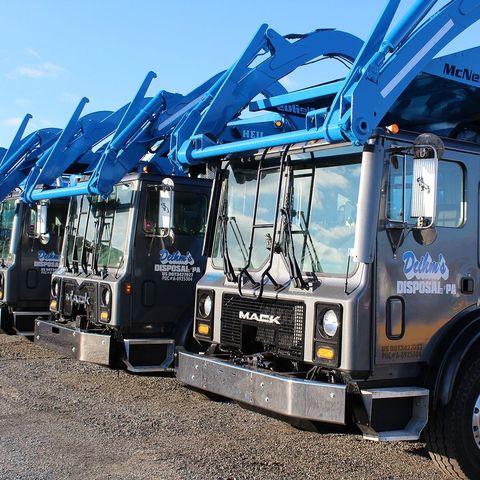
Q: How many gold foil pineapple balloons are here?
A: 0